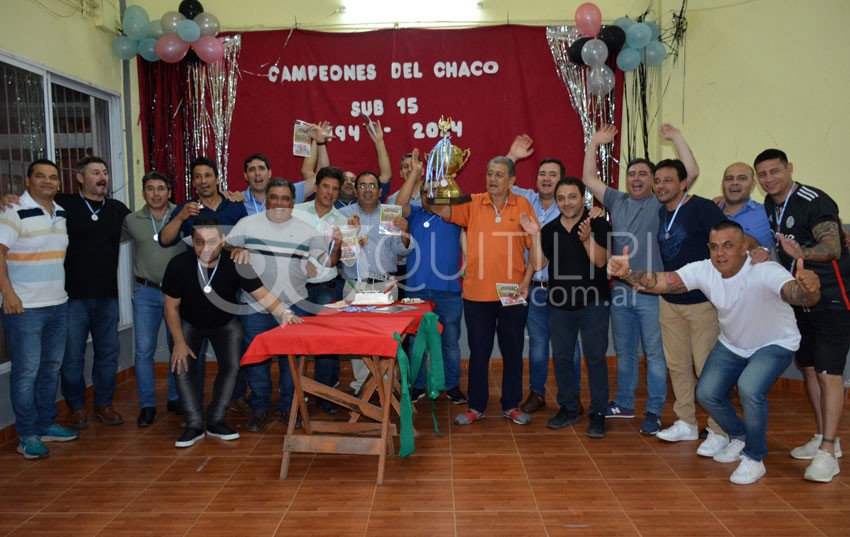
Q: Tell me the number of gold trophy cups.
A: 1